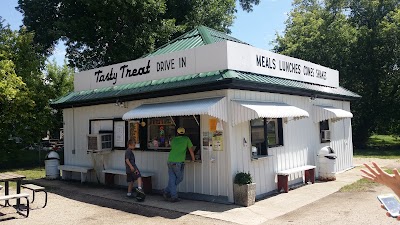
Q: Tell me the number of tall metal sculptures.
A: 0